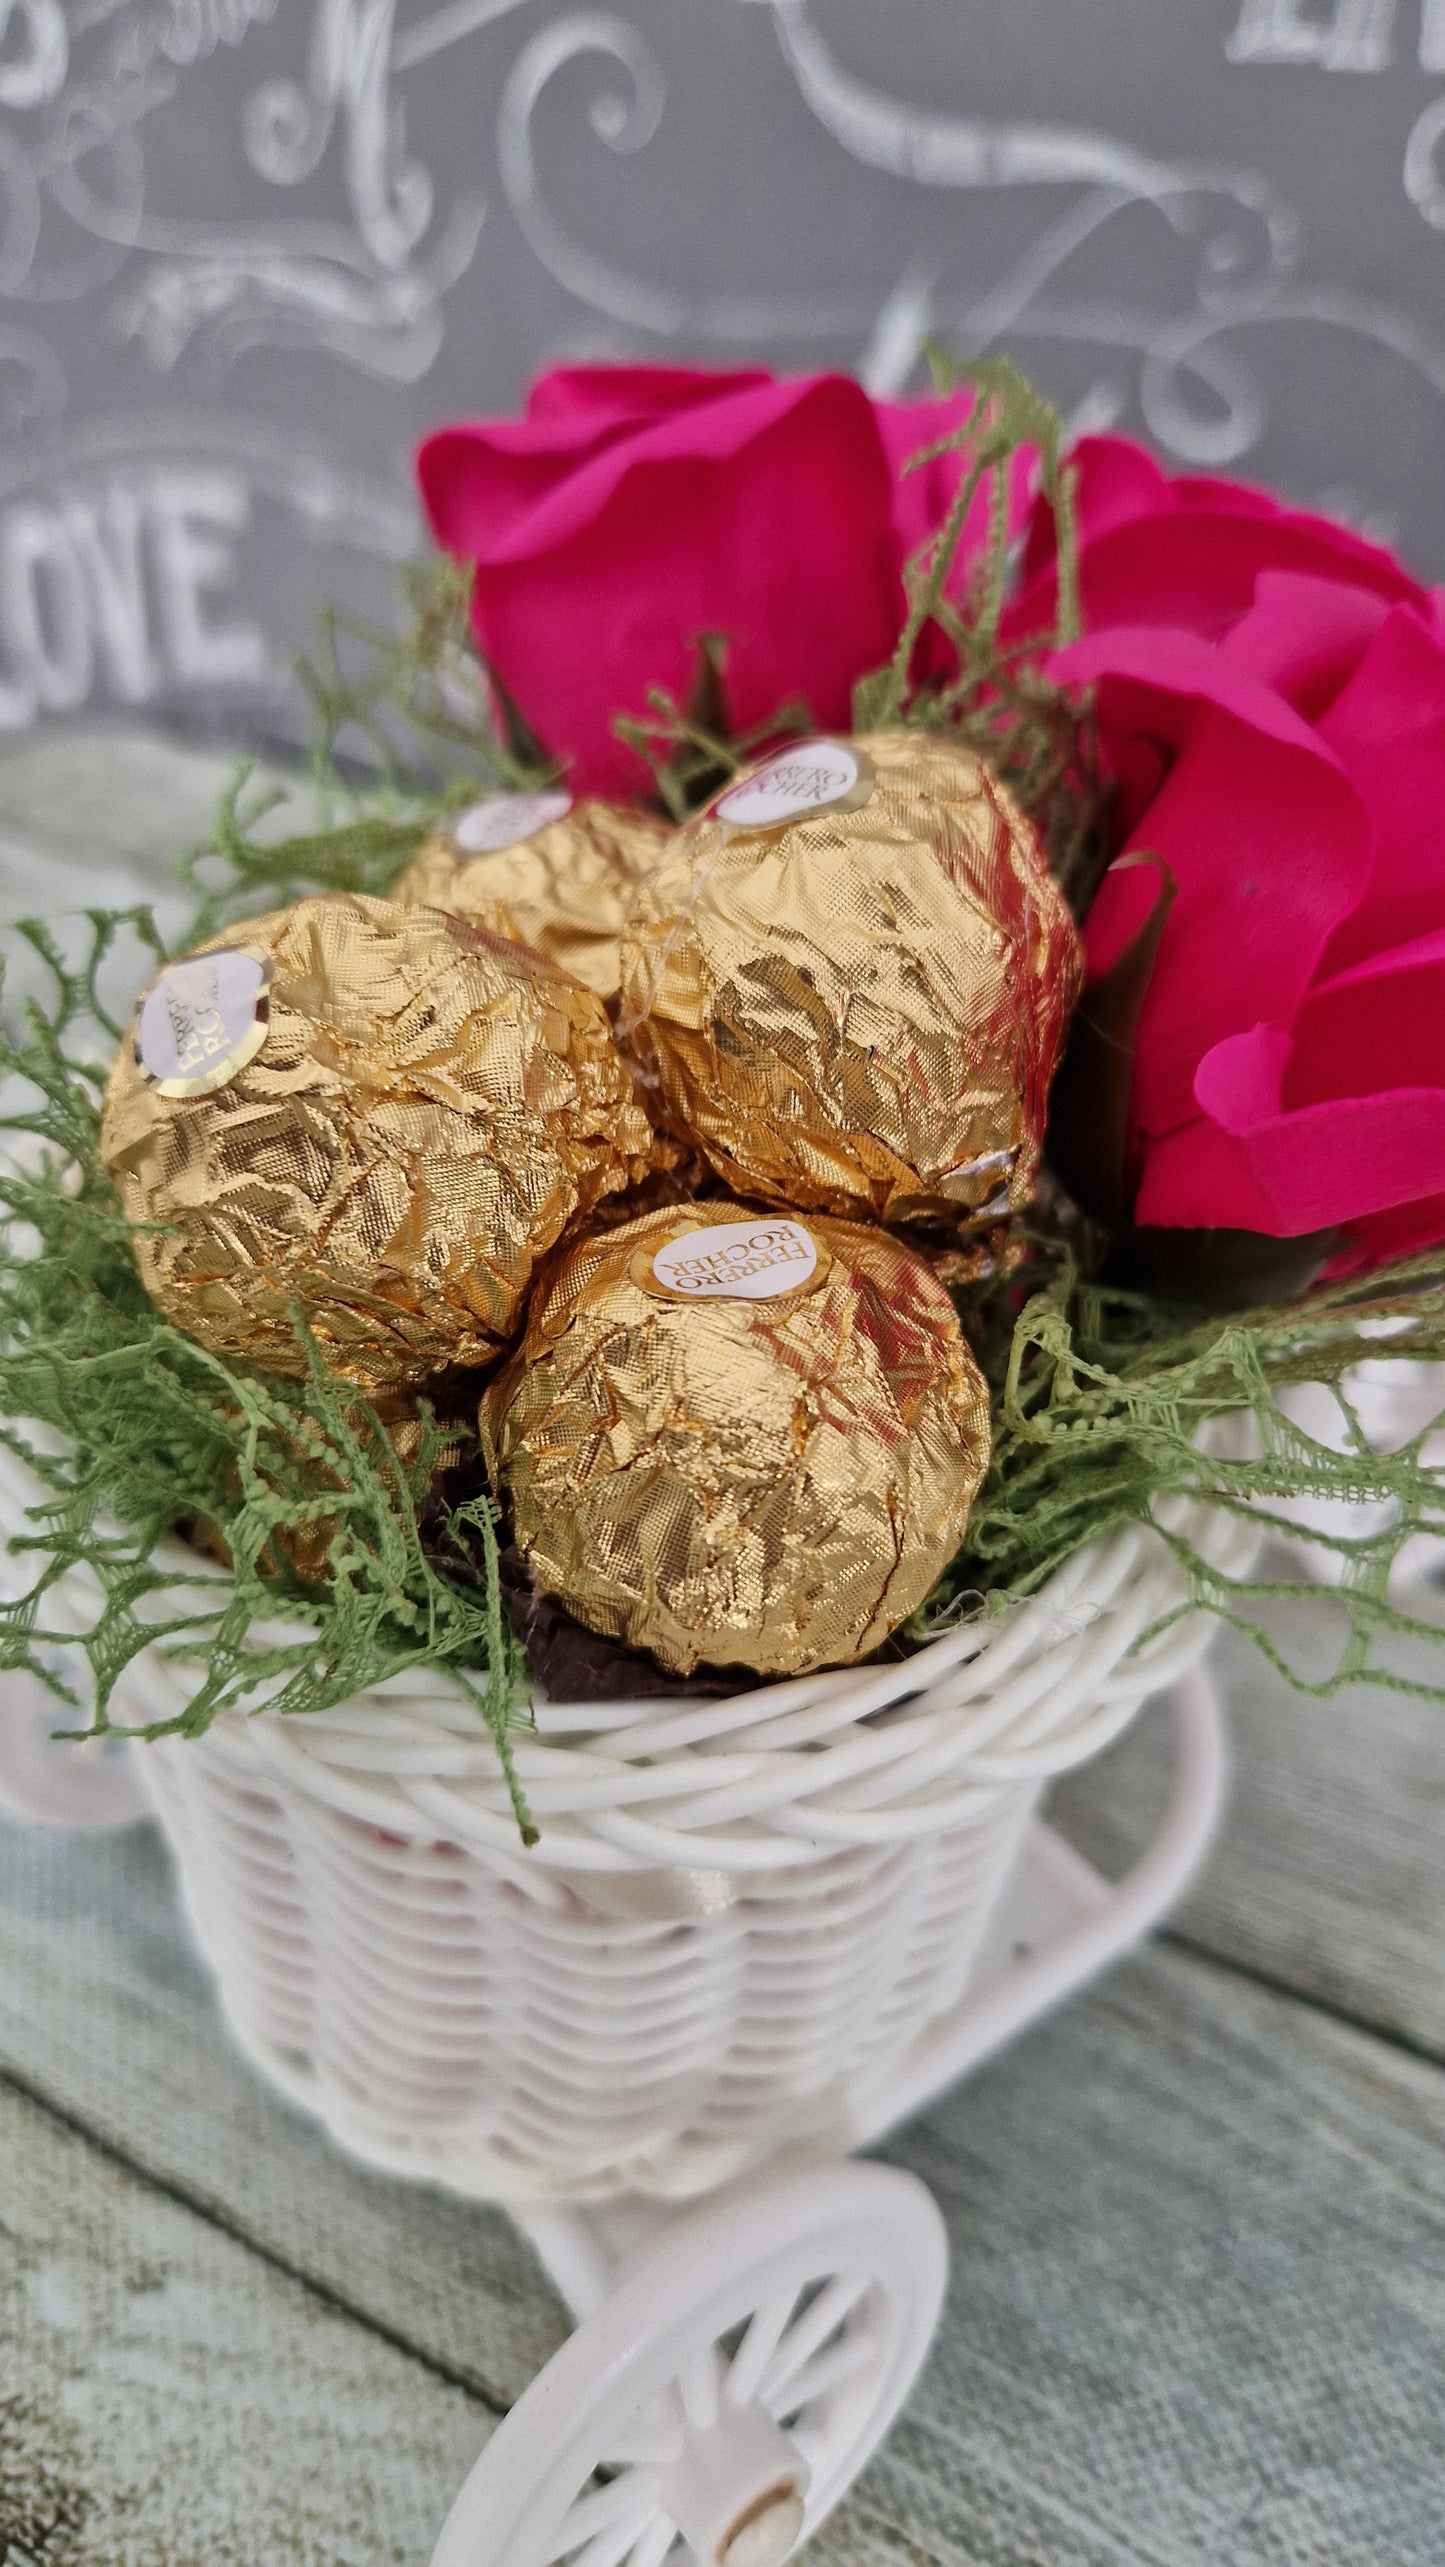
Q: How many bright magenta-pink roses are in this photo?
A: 3